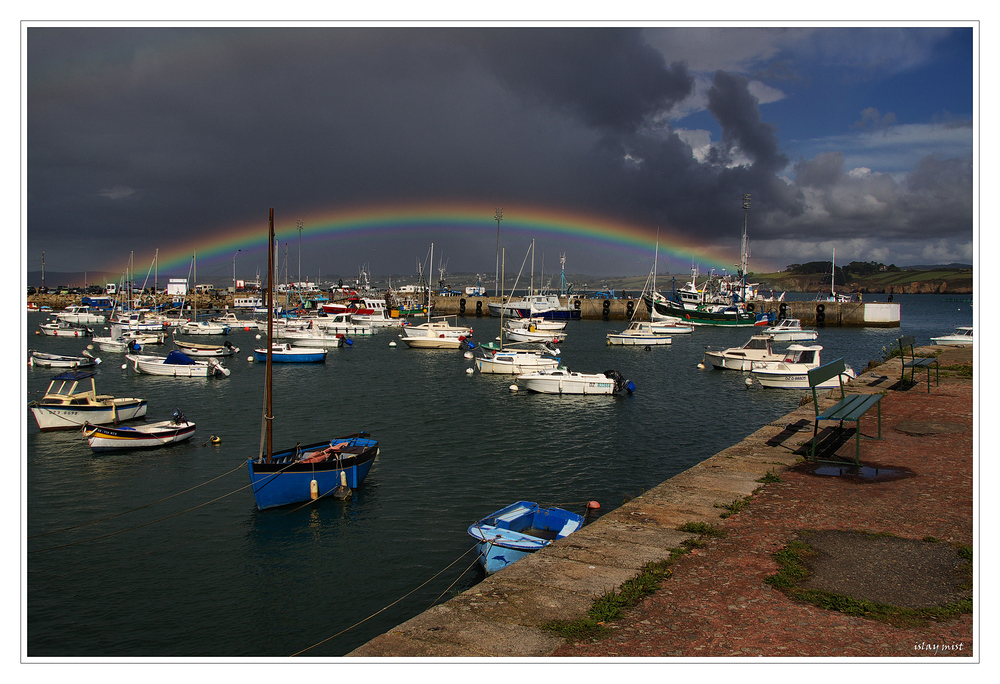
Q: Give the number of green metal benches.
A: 2